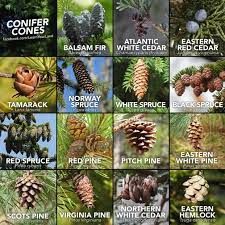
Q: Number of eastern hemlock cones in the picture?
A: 1